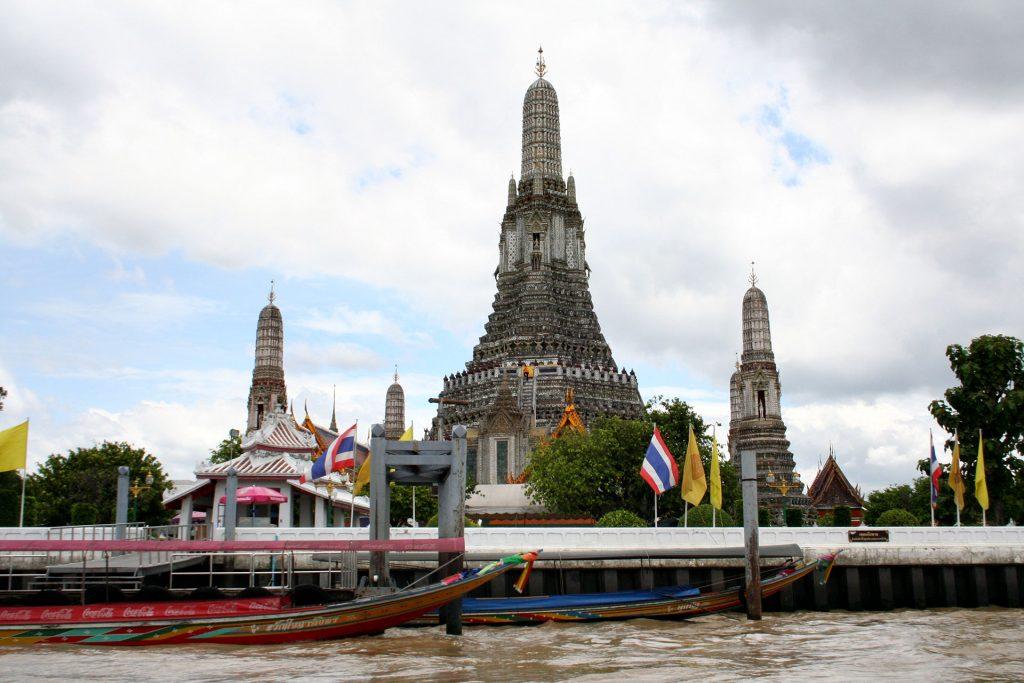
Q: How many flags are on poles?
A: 10